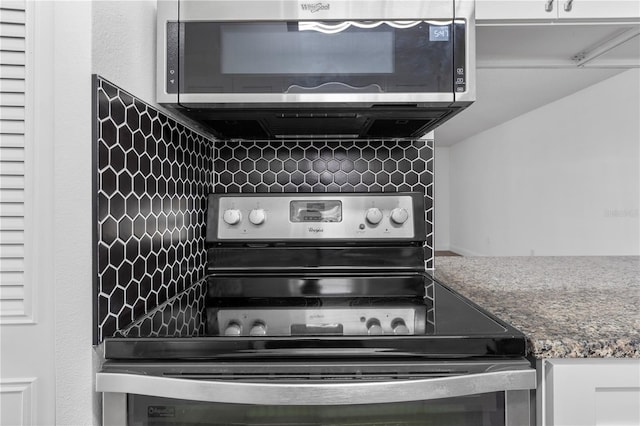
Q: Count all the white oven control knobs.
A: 4